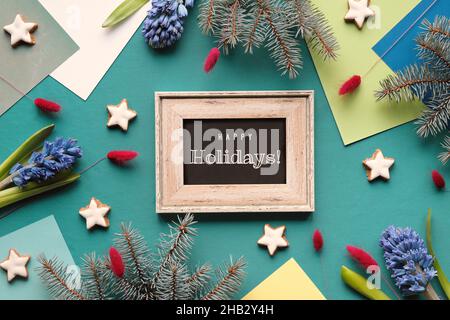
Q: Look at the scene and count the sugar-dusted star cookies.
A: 7